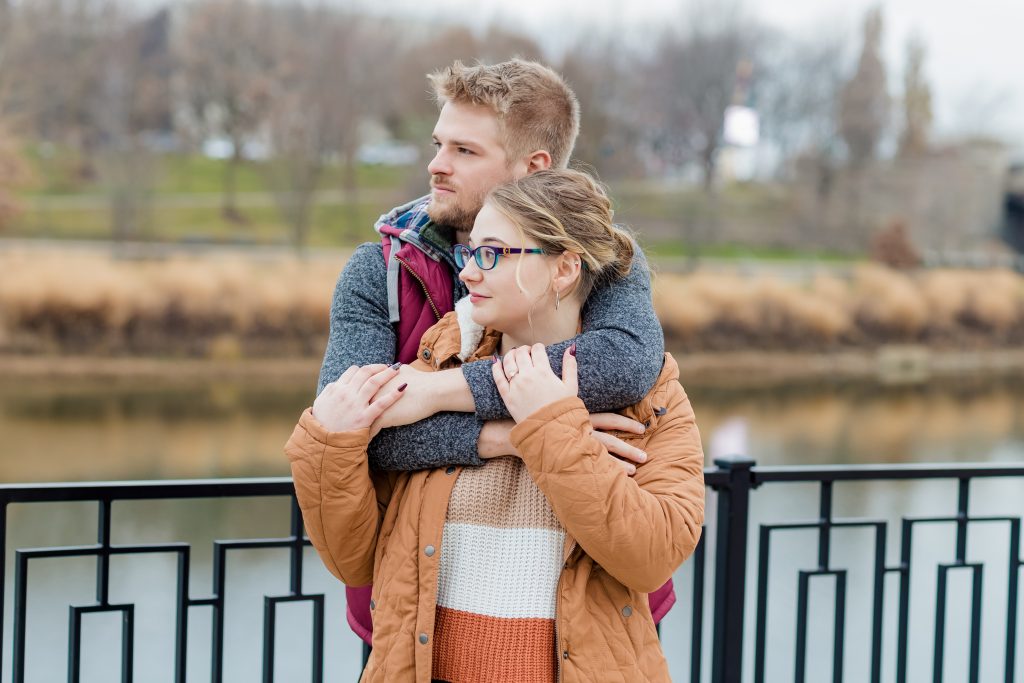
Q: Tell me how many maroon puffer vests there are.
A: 1